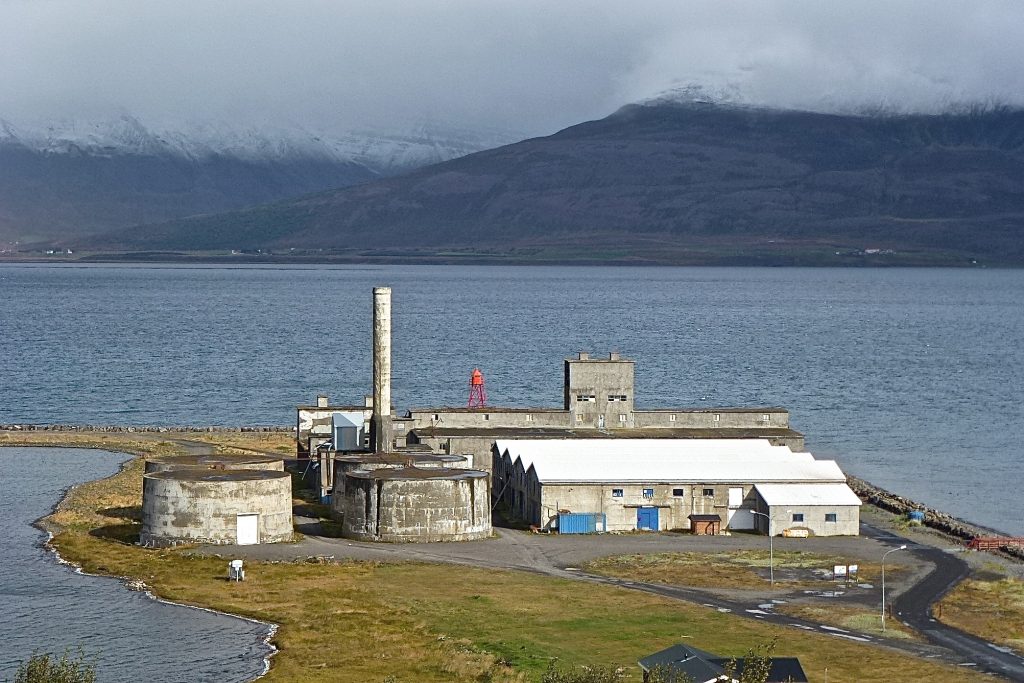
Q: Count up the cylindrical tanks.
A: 4